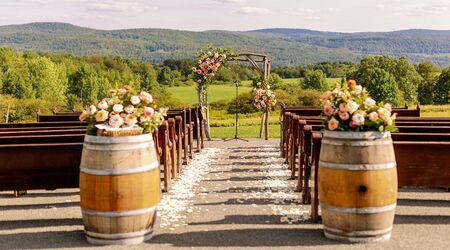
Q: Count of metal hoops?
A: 12